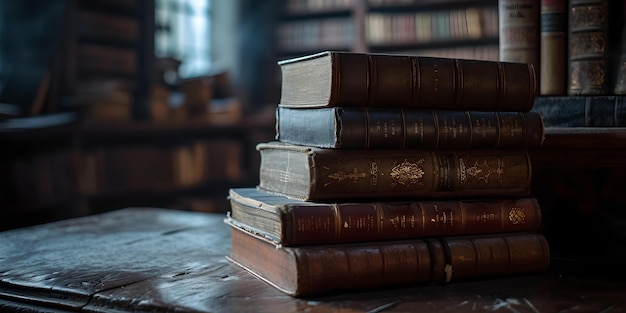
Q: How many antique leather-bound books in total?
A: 5